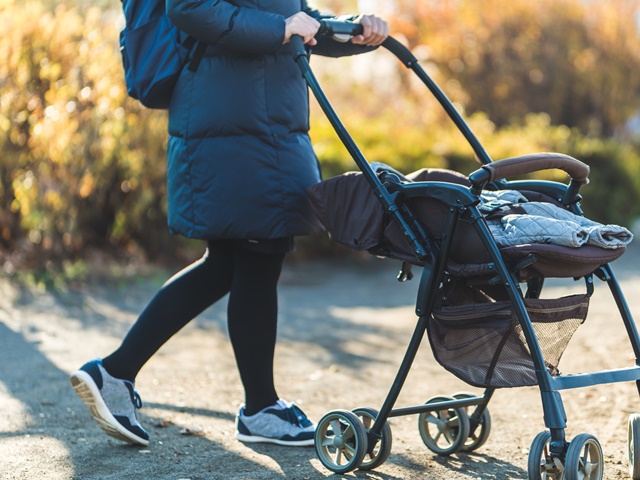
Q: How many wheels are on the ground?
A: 7